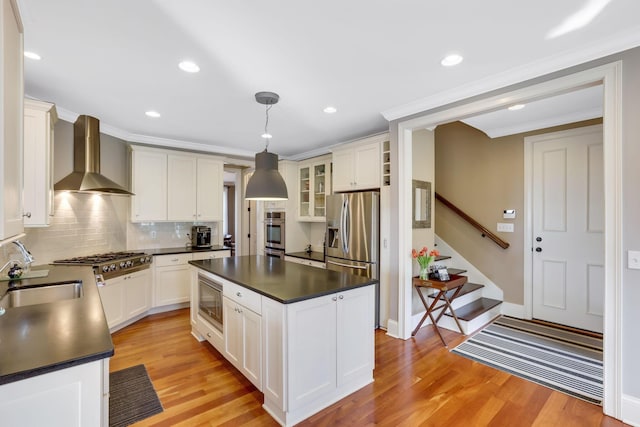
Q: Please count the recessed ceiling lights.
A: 7